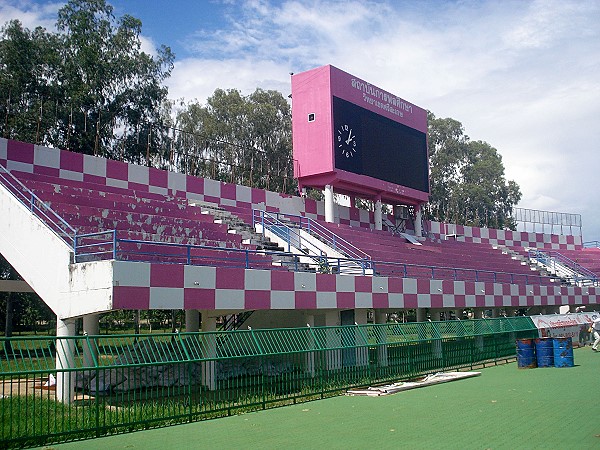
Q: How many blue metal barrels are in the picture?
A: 3